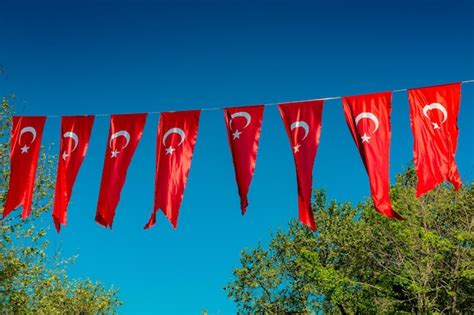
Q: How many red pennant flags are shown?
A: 8